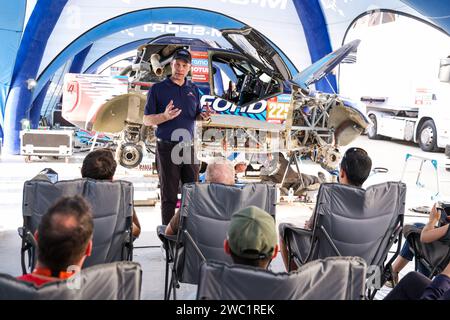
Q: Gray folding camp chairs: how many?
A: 6